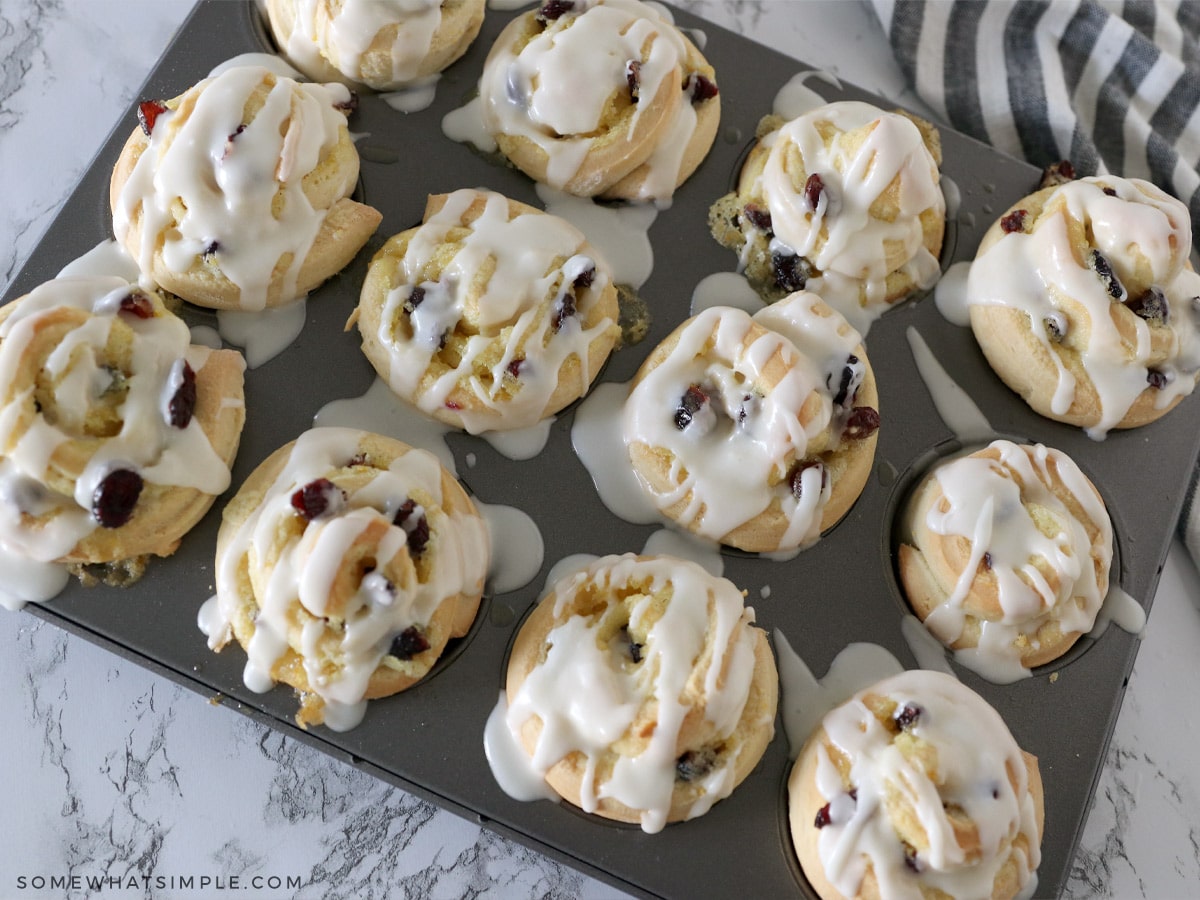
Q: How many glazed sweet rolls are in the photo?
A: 12